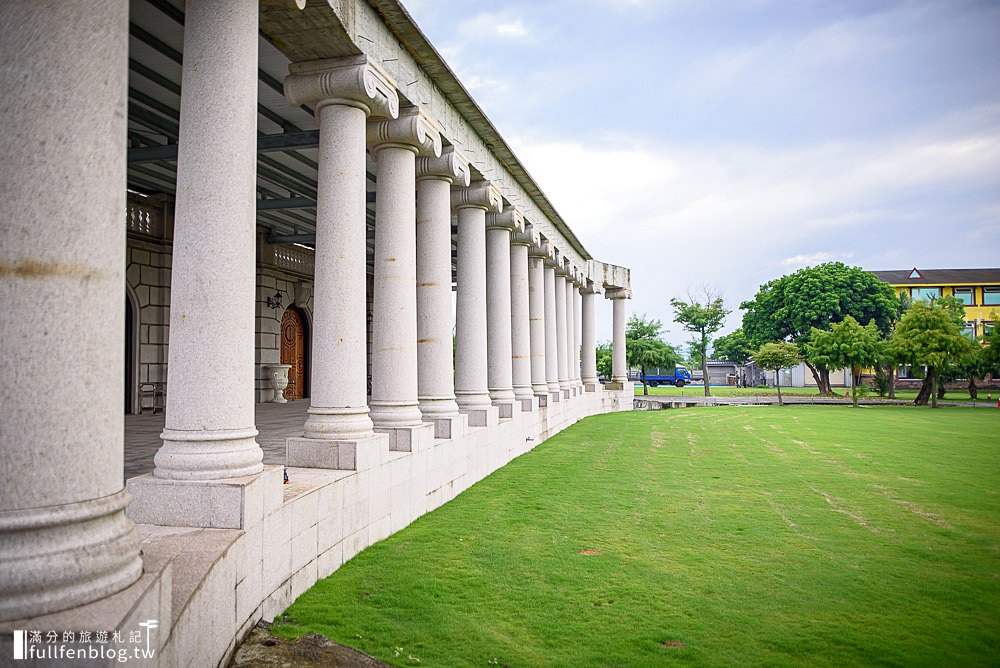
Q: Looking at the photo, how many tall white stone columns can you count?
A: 15